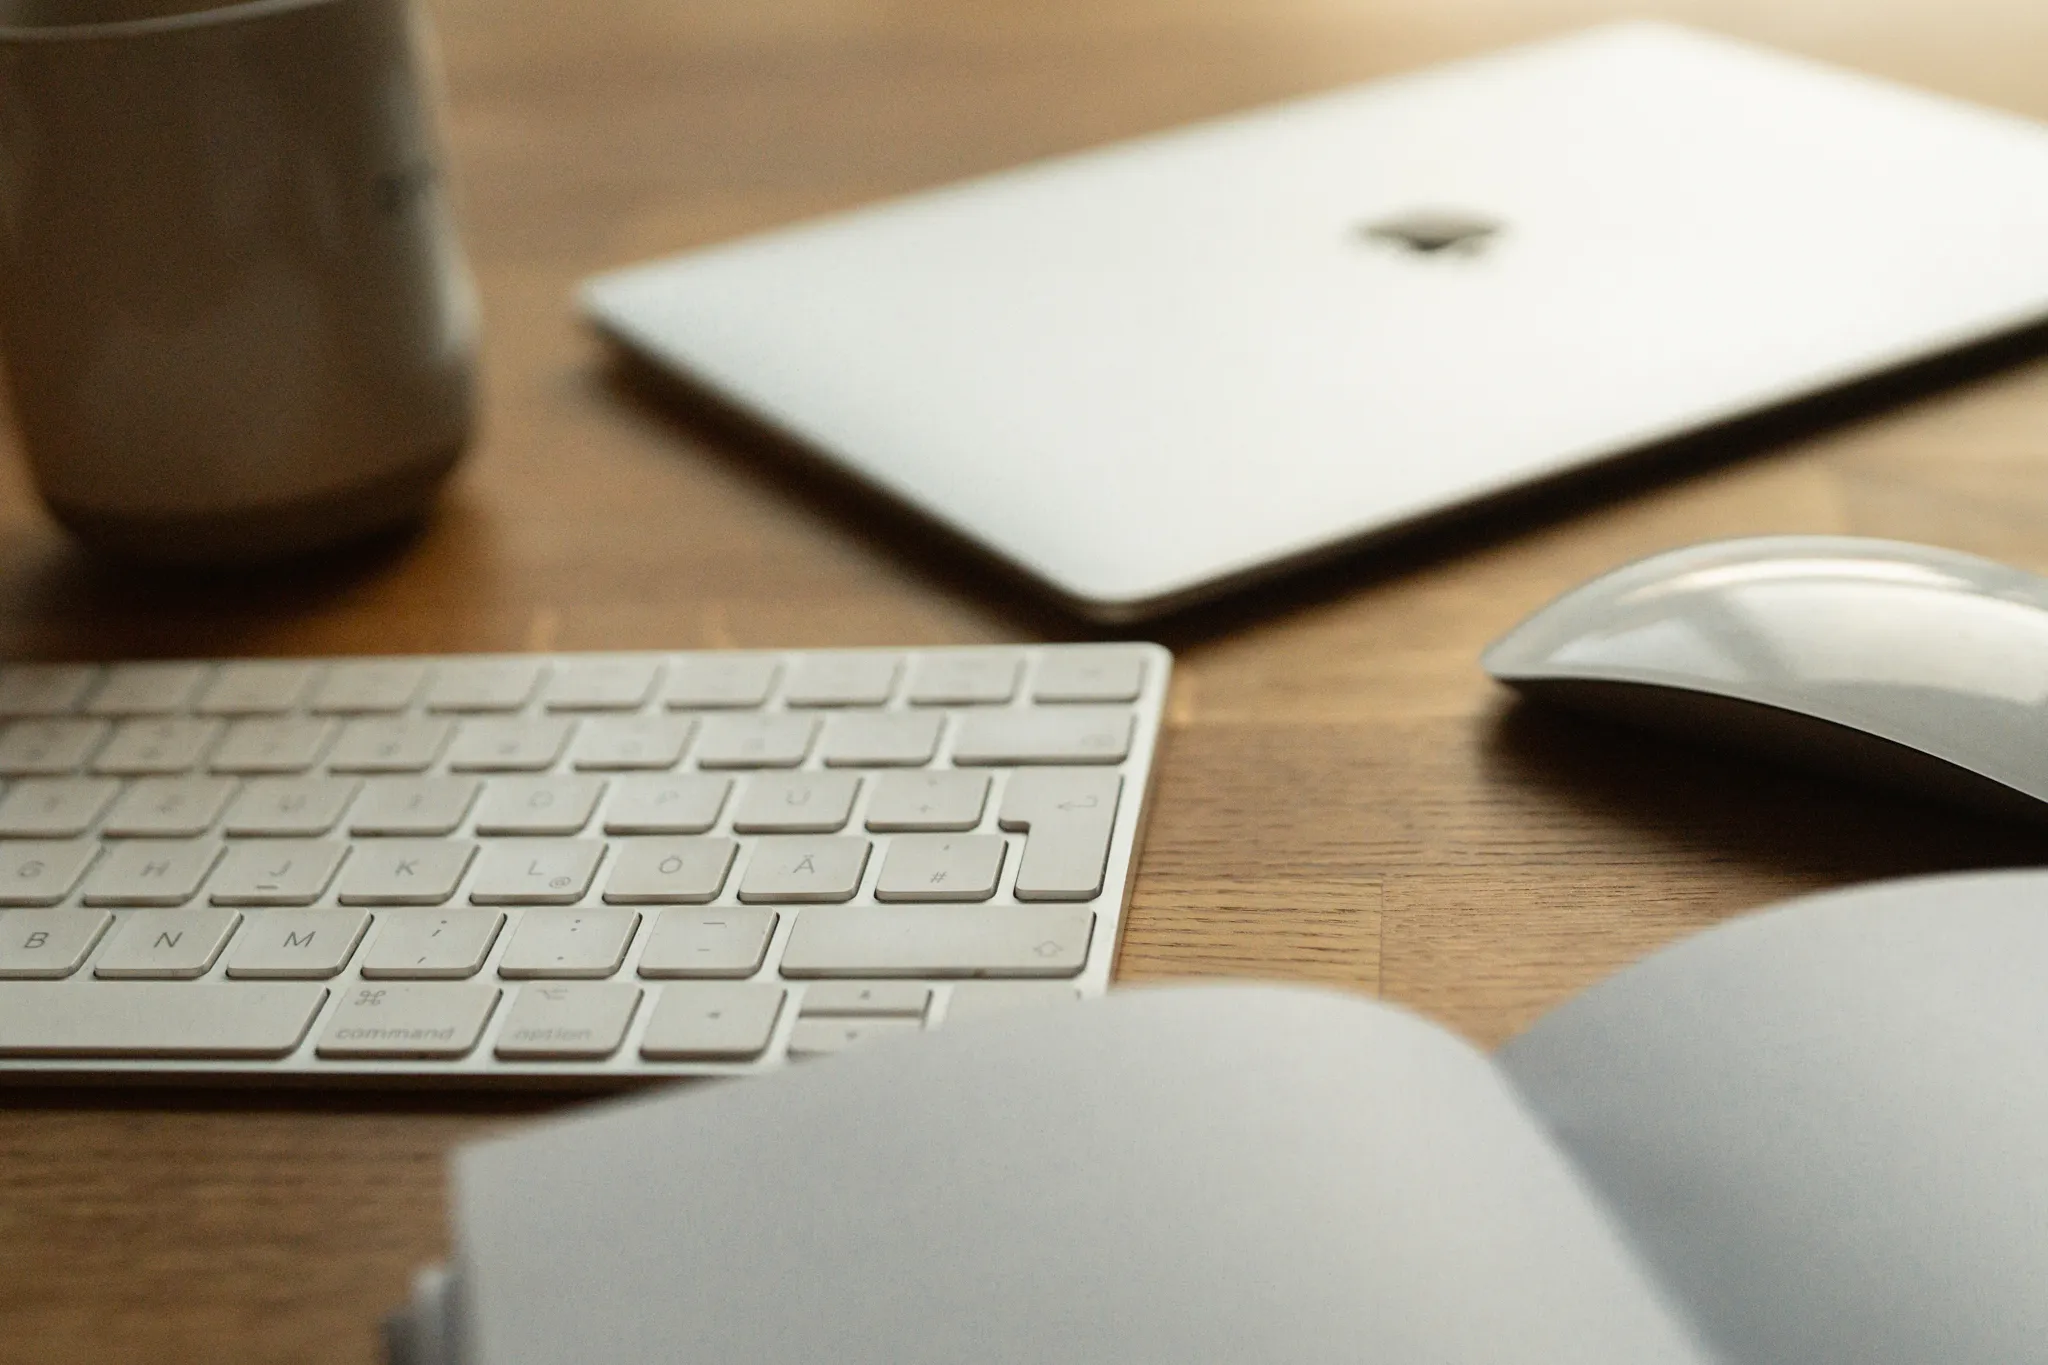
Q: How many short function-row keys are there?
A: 10